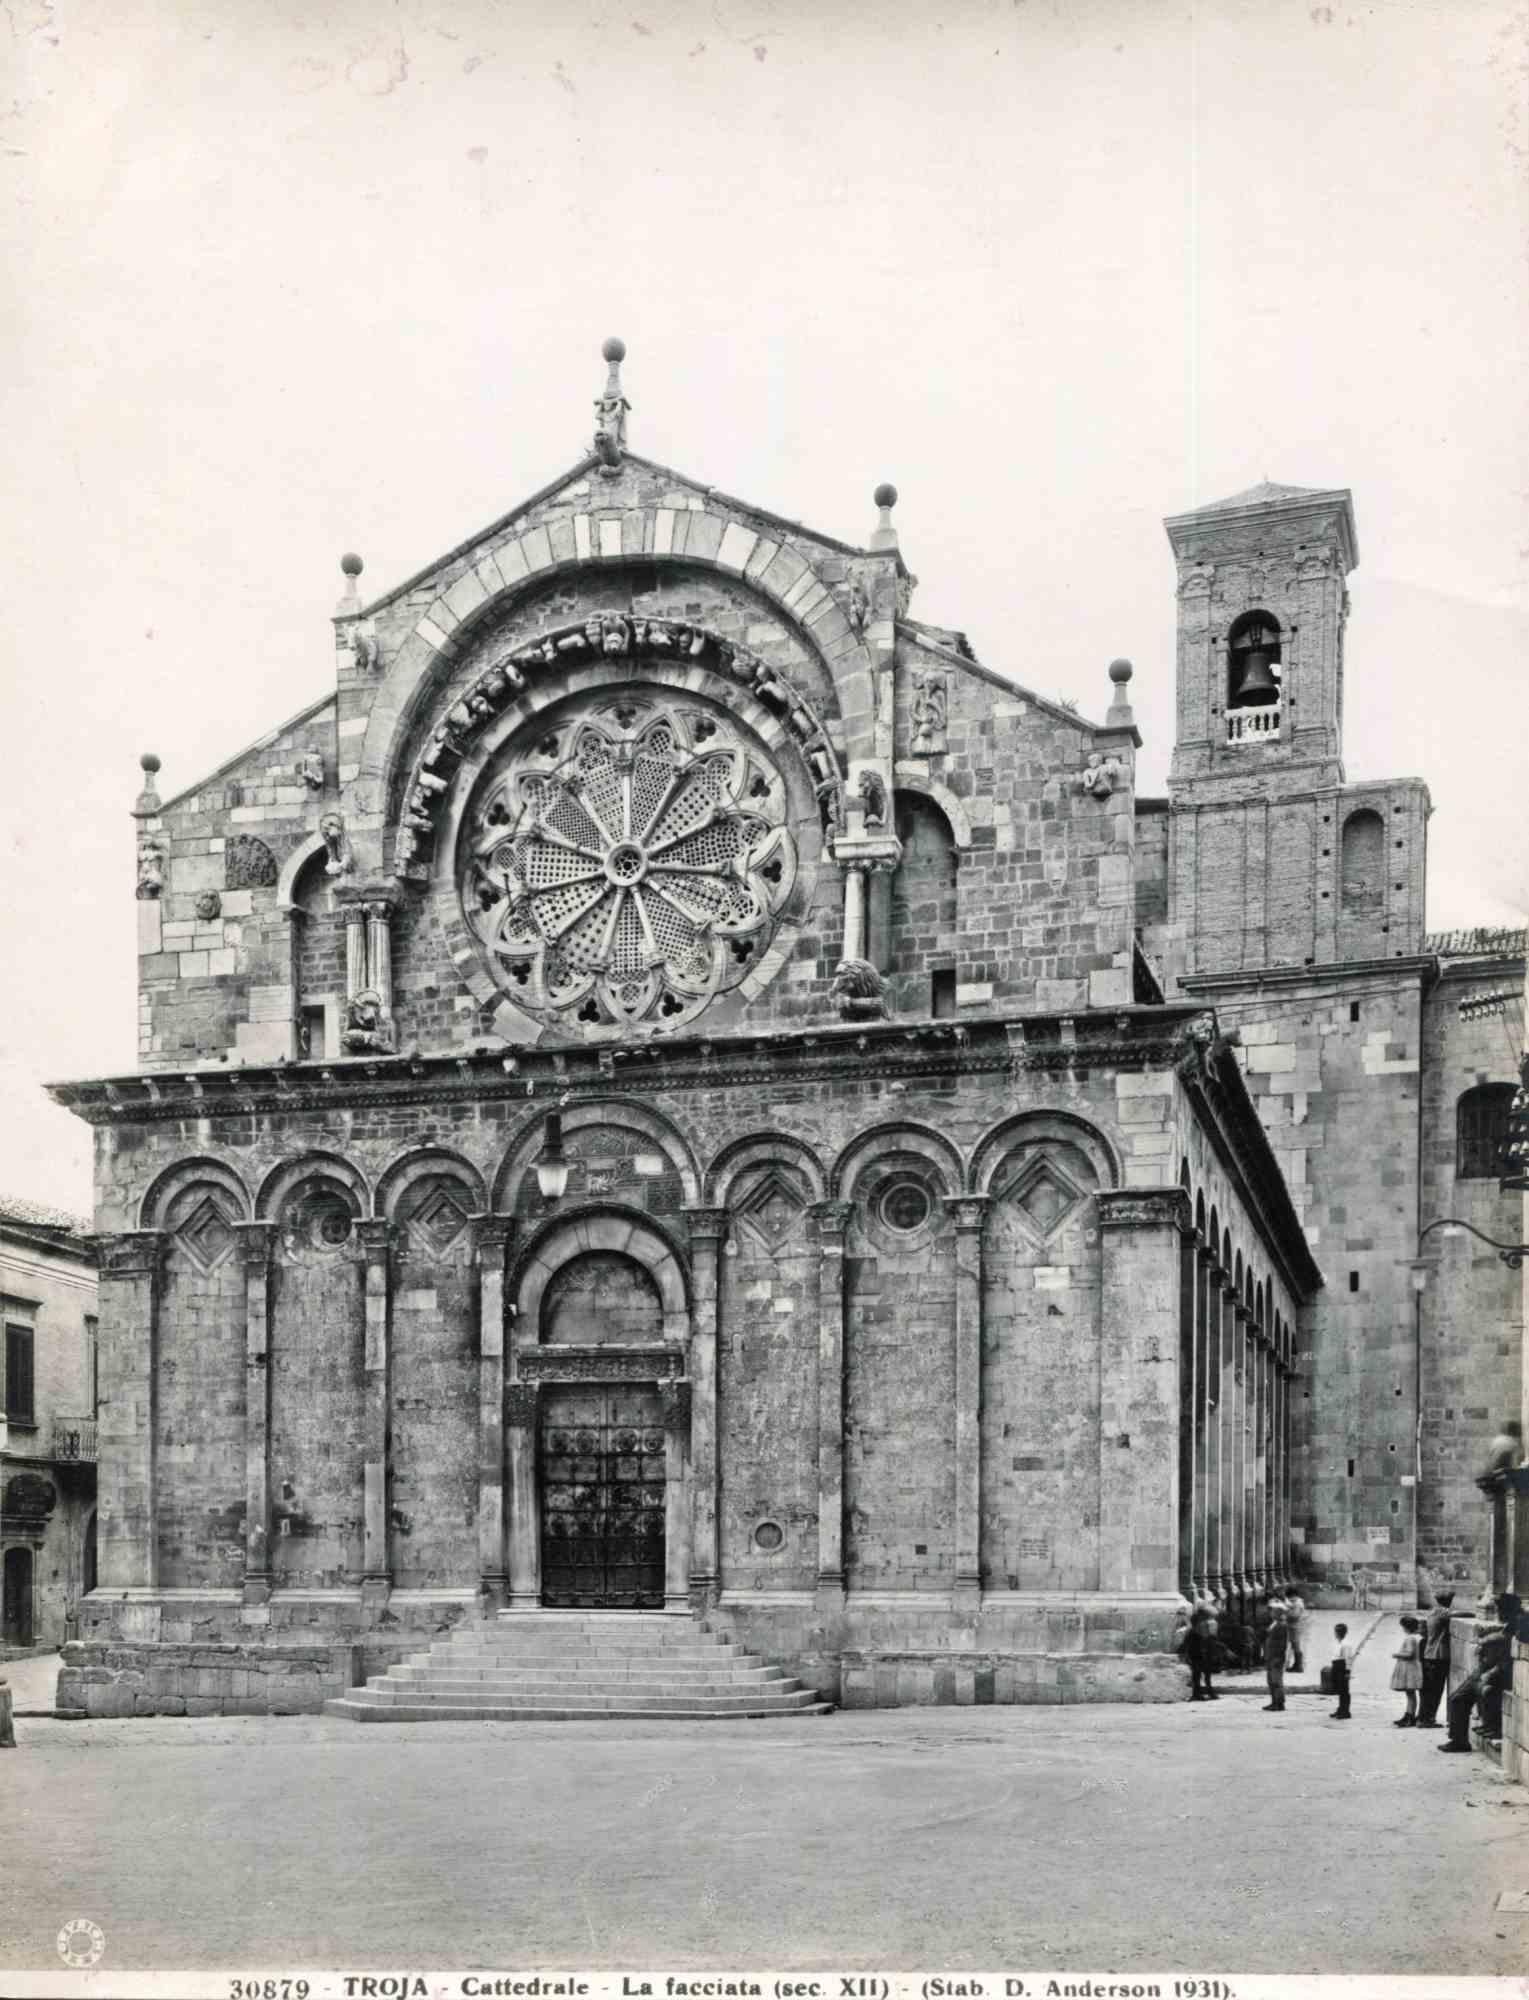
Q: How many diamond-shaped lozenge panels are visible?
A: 4